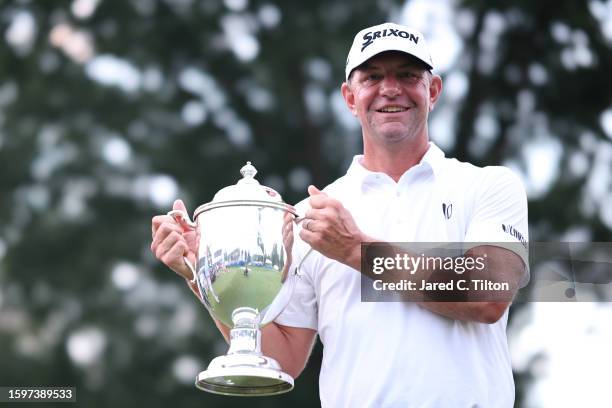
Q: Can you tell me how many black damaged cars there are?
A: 0